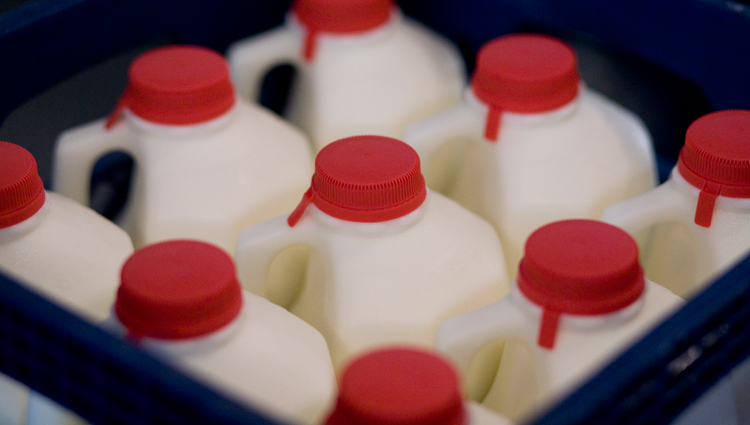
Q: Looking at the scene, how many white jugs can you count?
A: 9